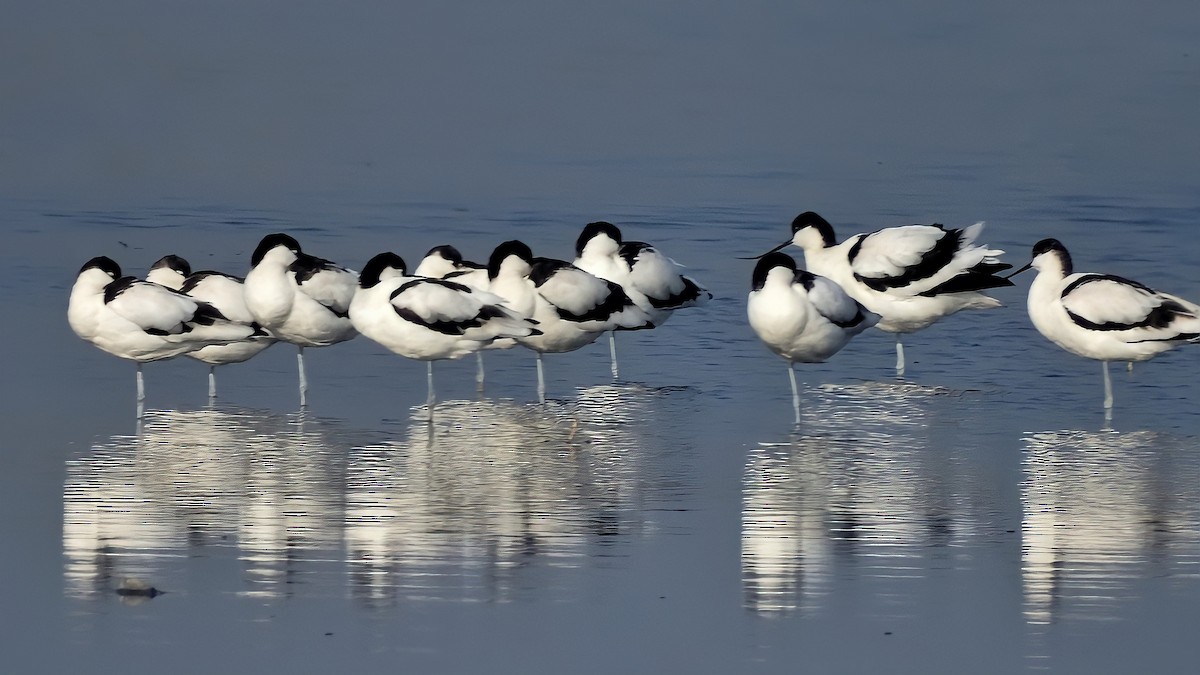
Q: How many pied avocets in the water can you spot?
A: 10